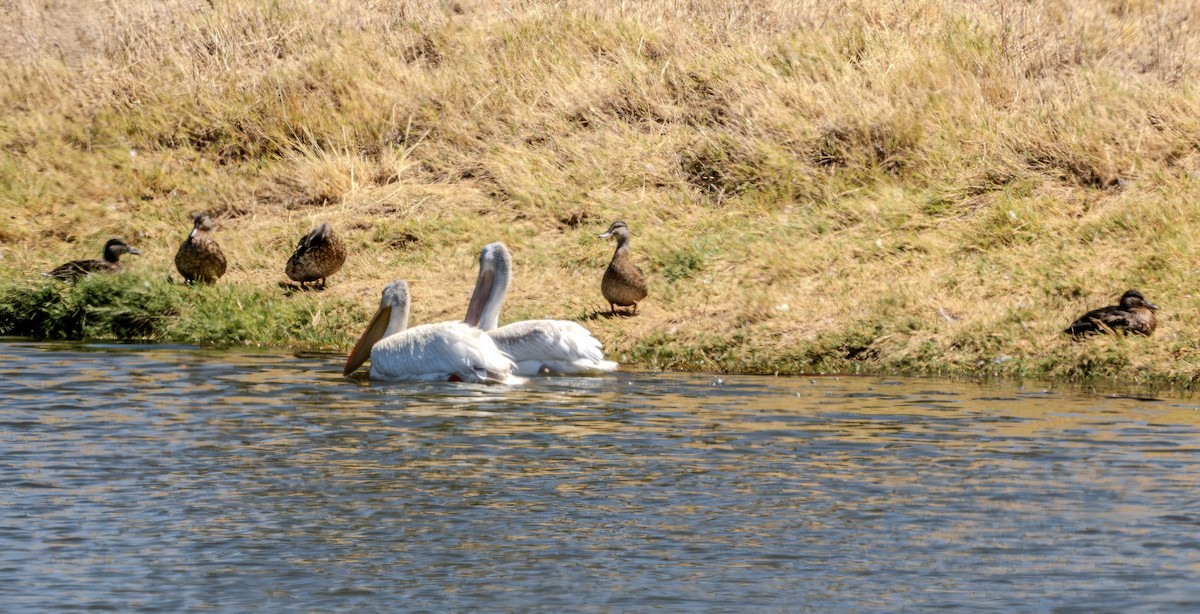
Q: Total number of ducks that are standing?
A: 3